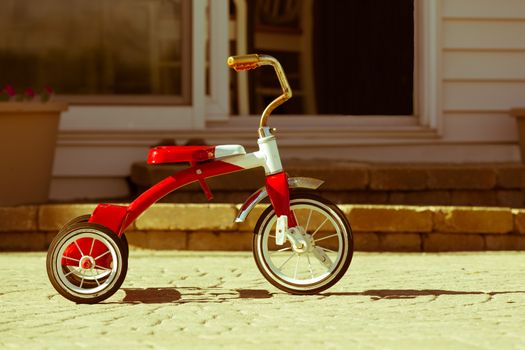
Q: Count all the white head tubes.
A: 1